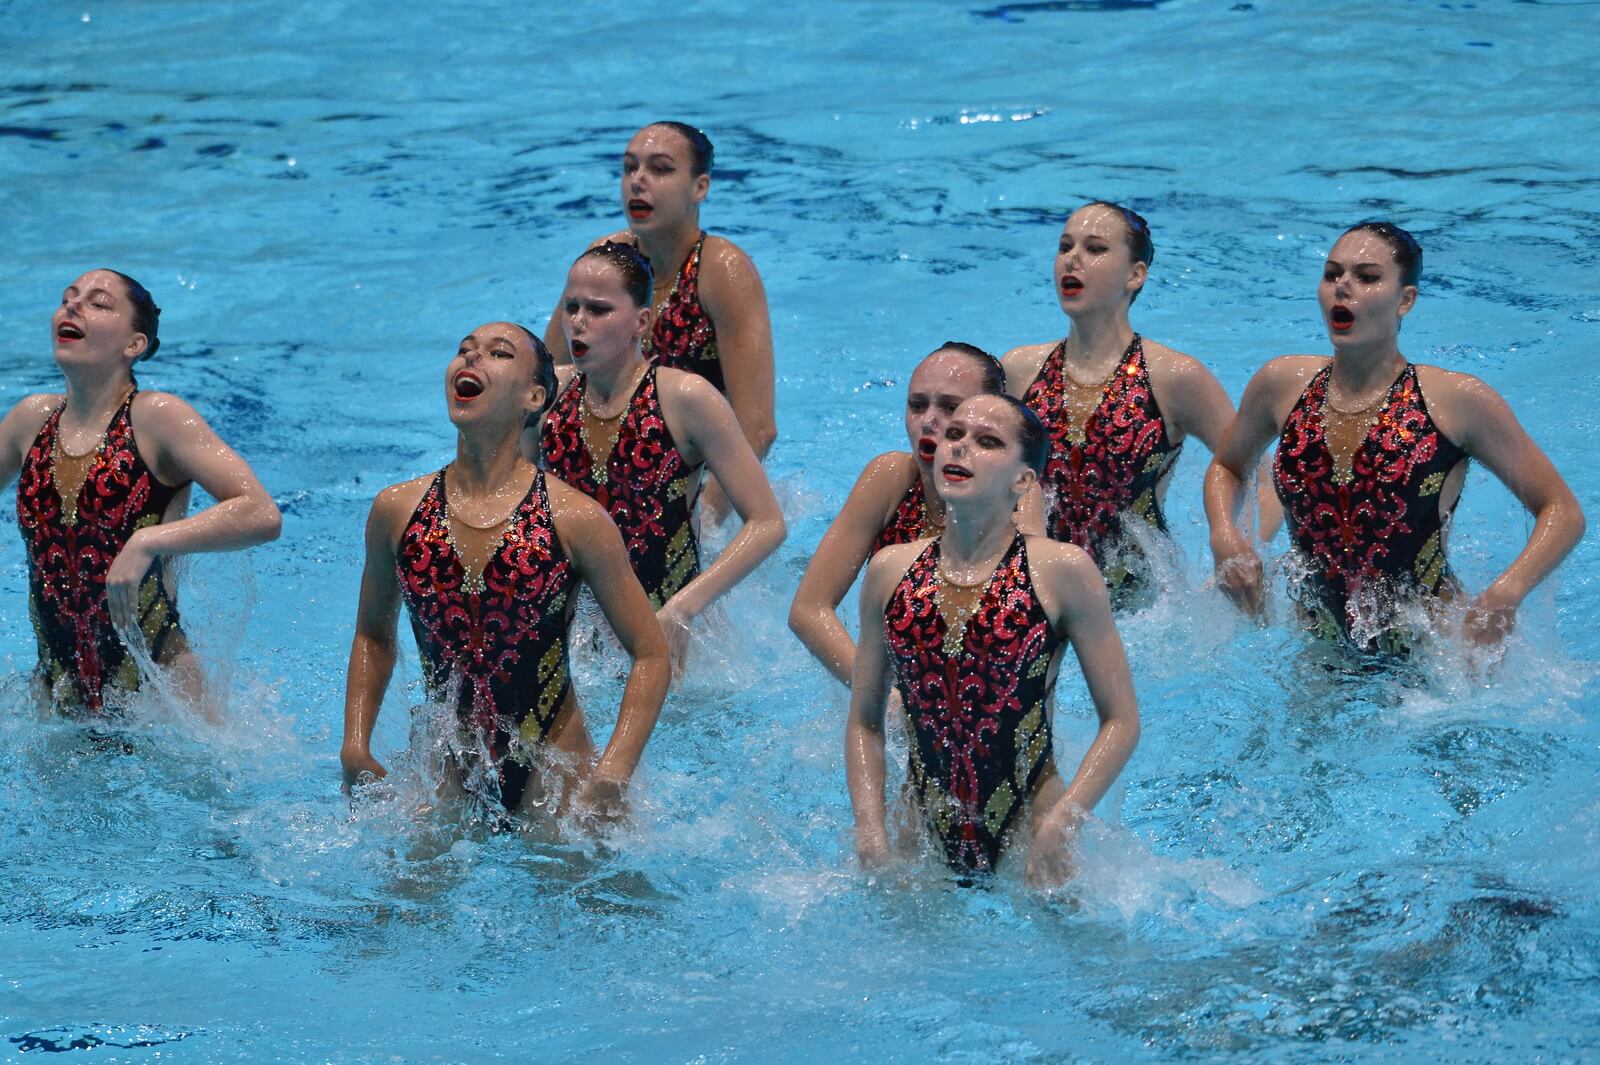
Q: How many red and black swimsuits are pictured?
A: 8